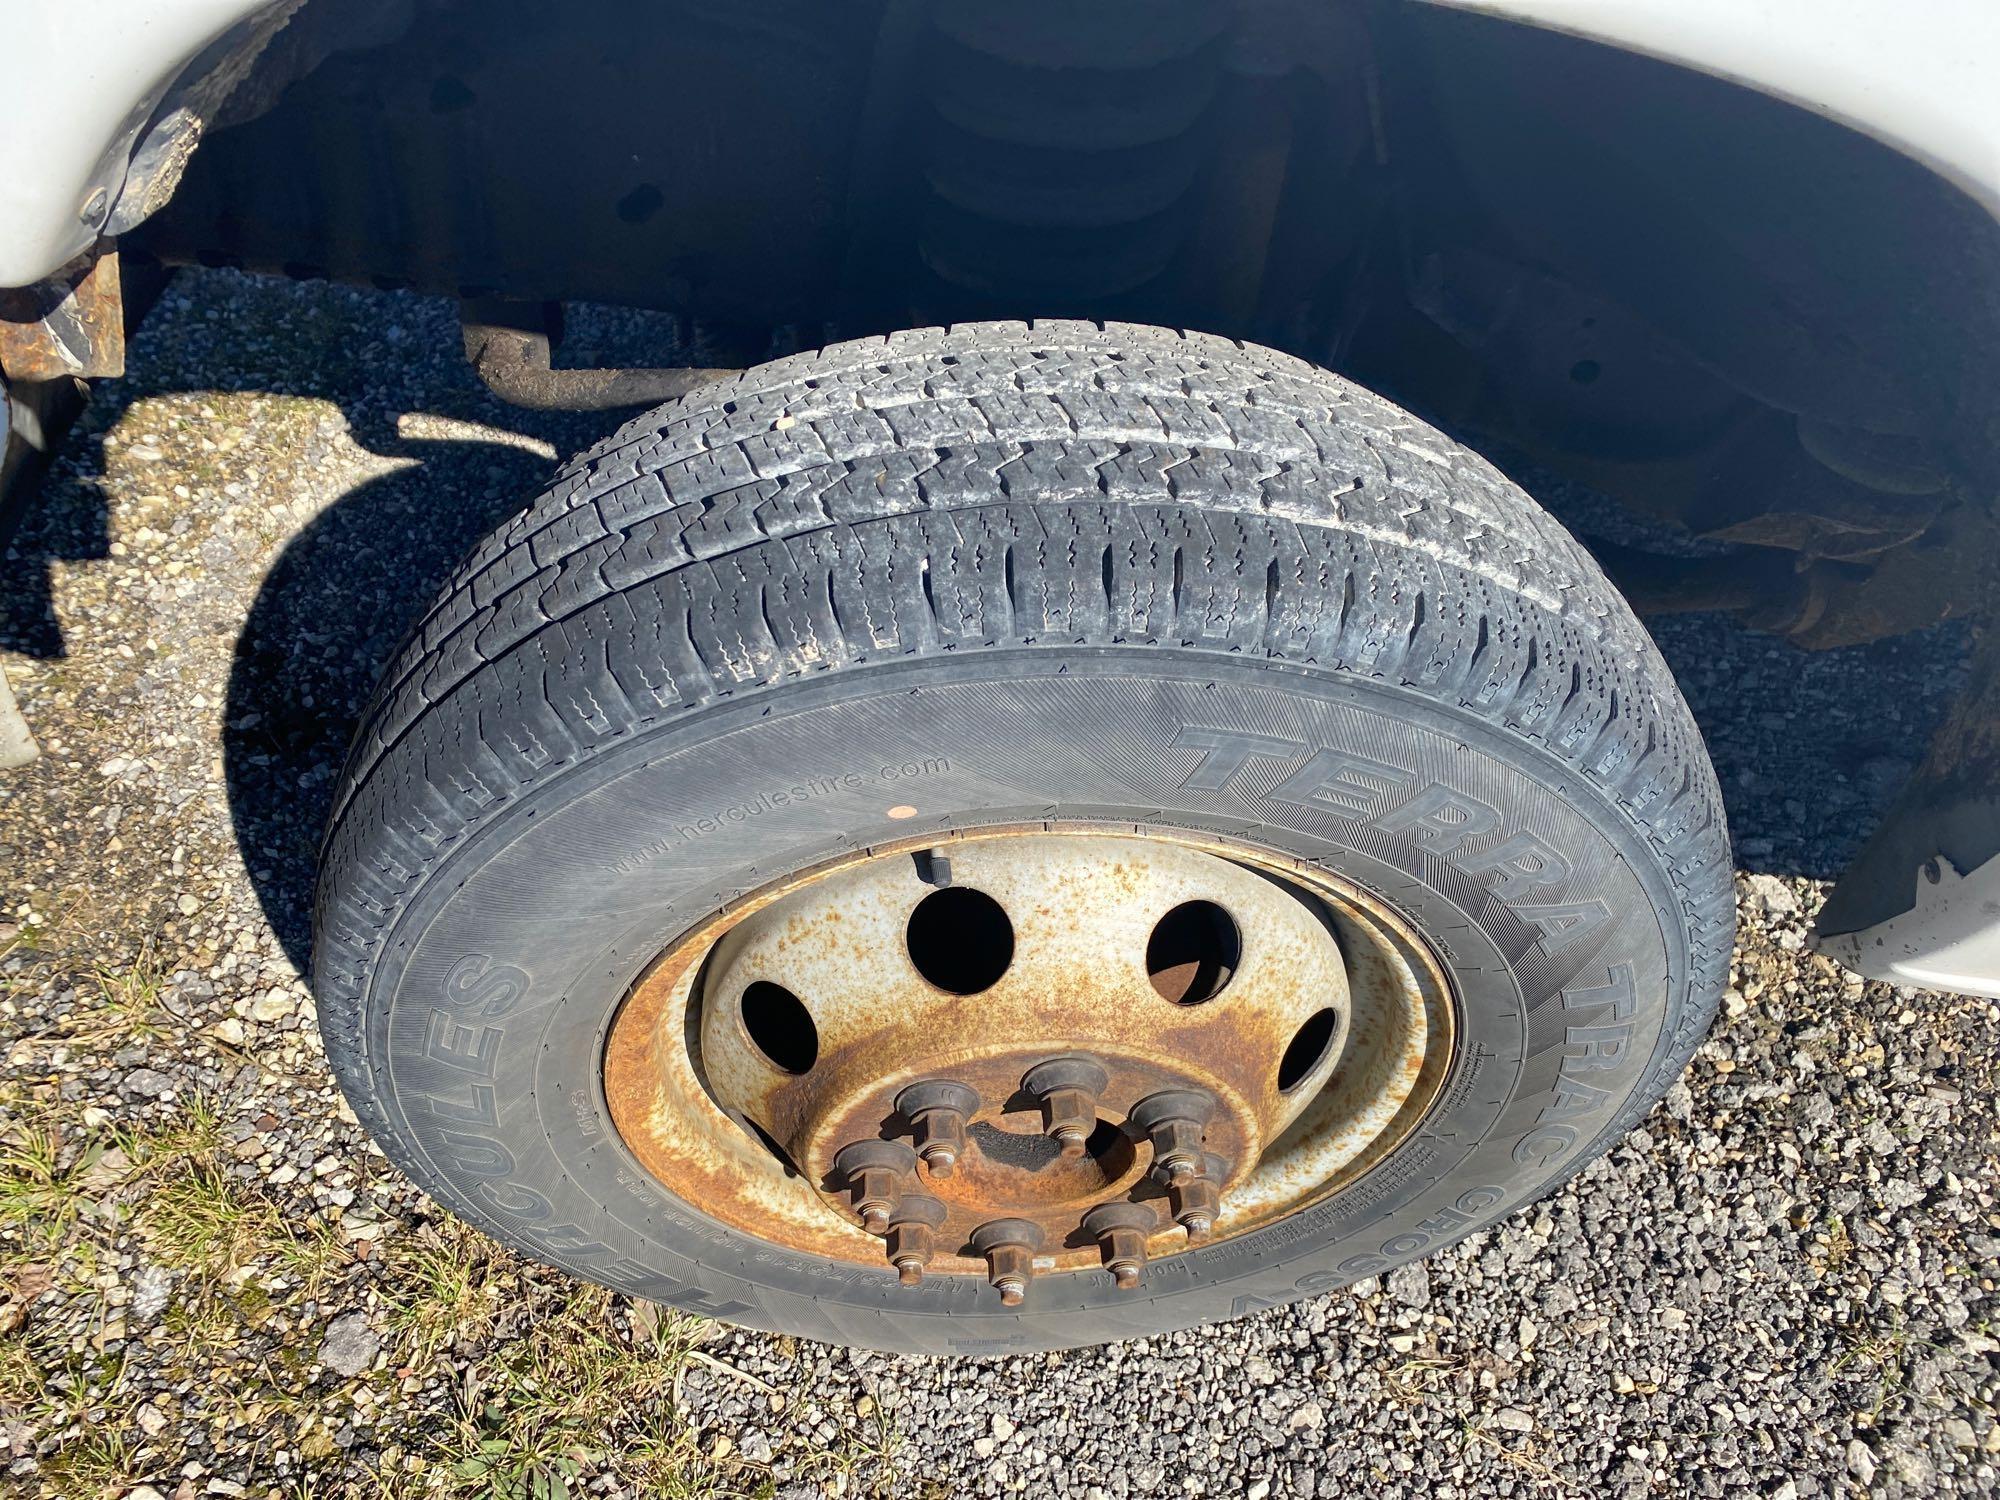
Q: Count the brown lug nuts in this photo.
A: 8